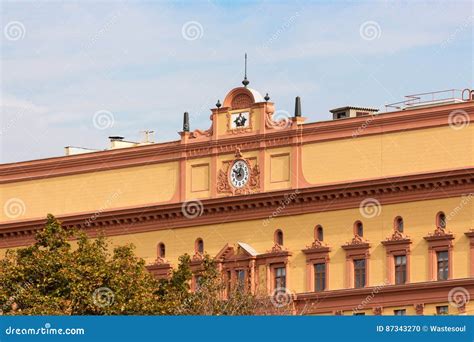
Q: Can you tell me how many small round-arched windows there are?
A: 7